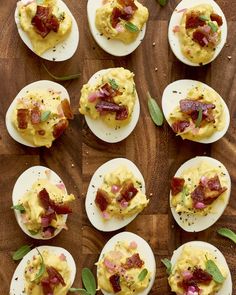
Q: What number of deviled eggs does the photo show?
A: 12